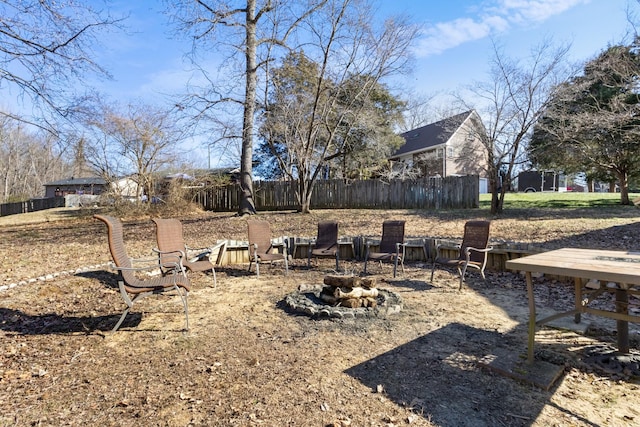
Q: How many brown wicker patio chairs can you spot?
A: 6